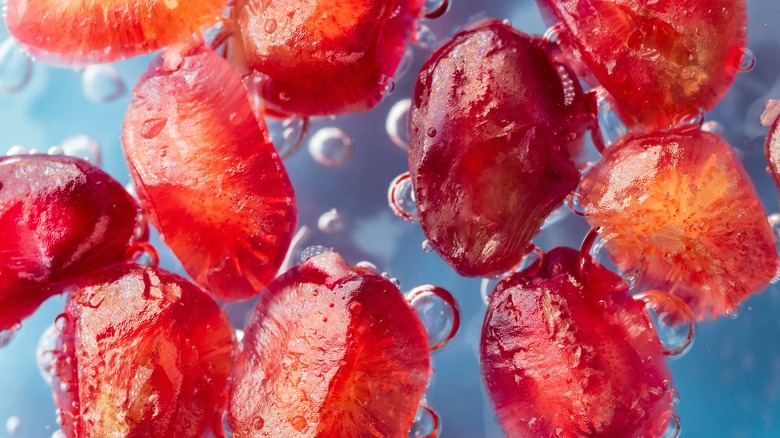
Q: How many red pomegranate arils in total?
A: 11